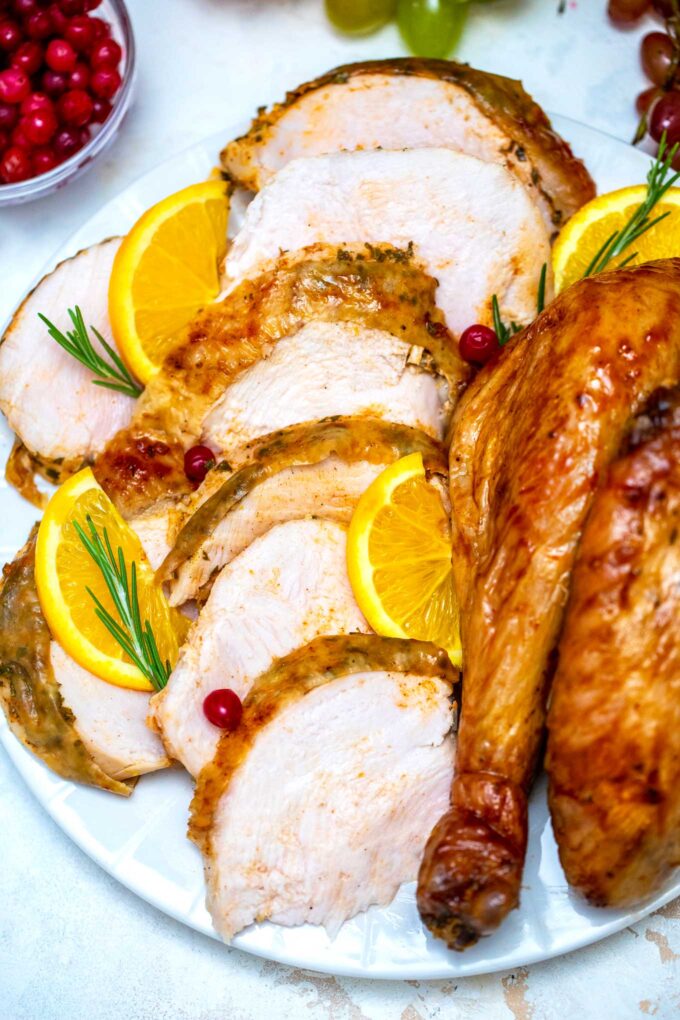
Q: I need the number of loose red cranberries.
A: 3